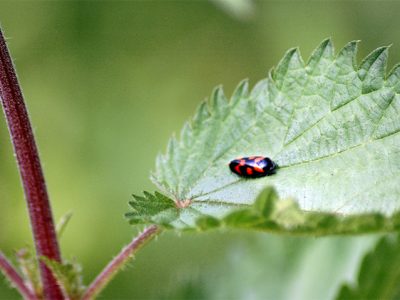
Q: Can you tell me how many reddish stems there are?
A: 3